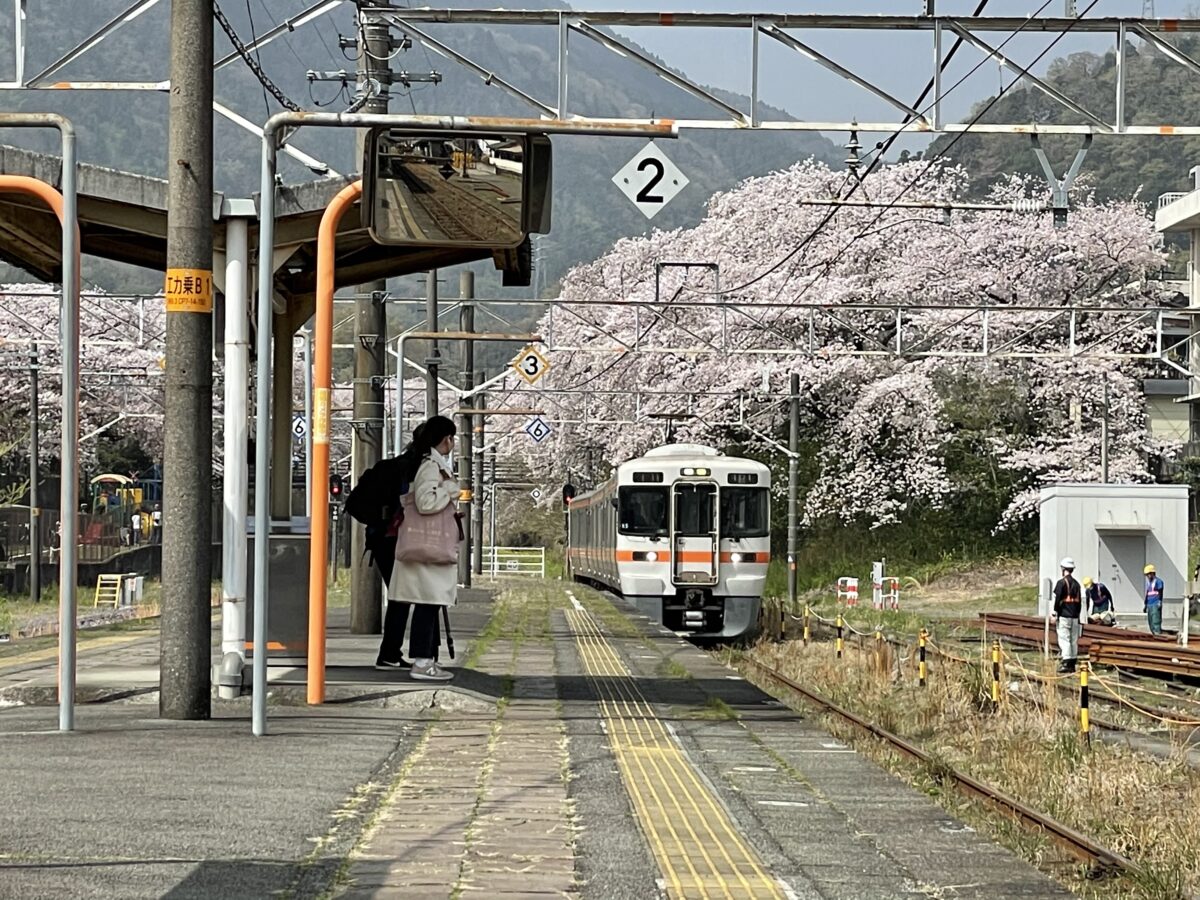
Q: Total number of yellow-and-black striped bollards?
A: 7